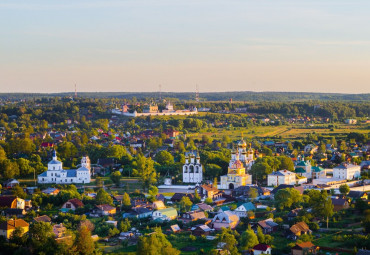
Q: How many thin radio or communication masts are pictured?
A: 3